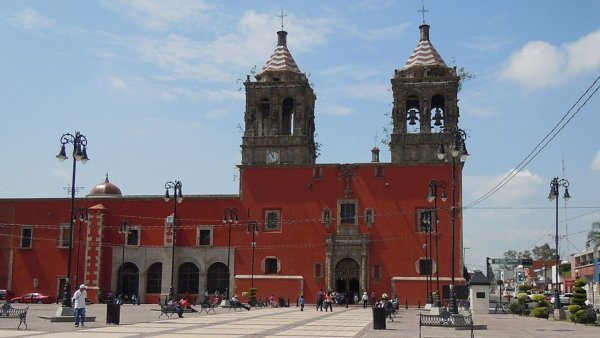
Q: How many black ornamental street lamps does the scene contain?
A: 11